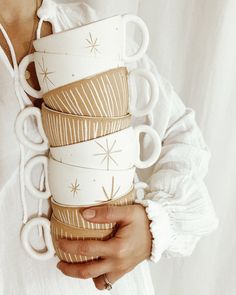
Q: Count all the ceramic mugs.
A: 8